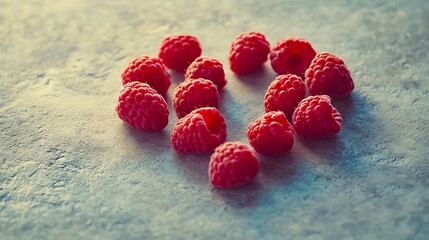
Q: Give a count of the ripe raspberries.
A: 13